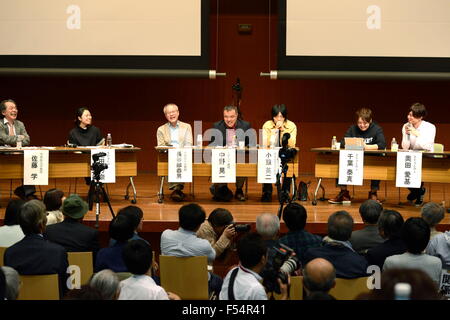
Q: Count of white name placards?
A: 7